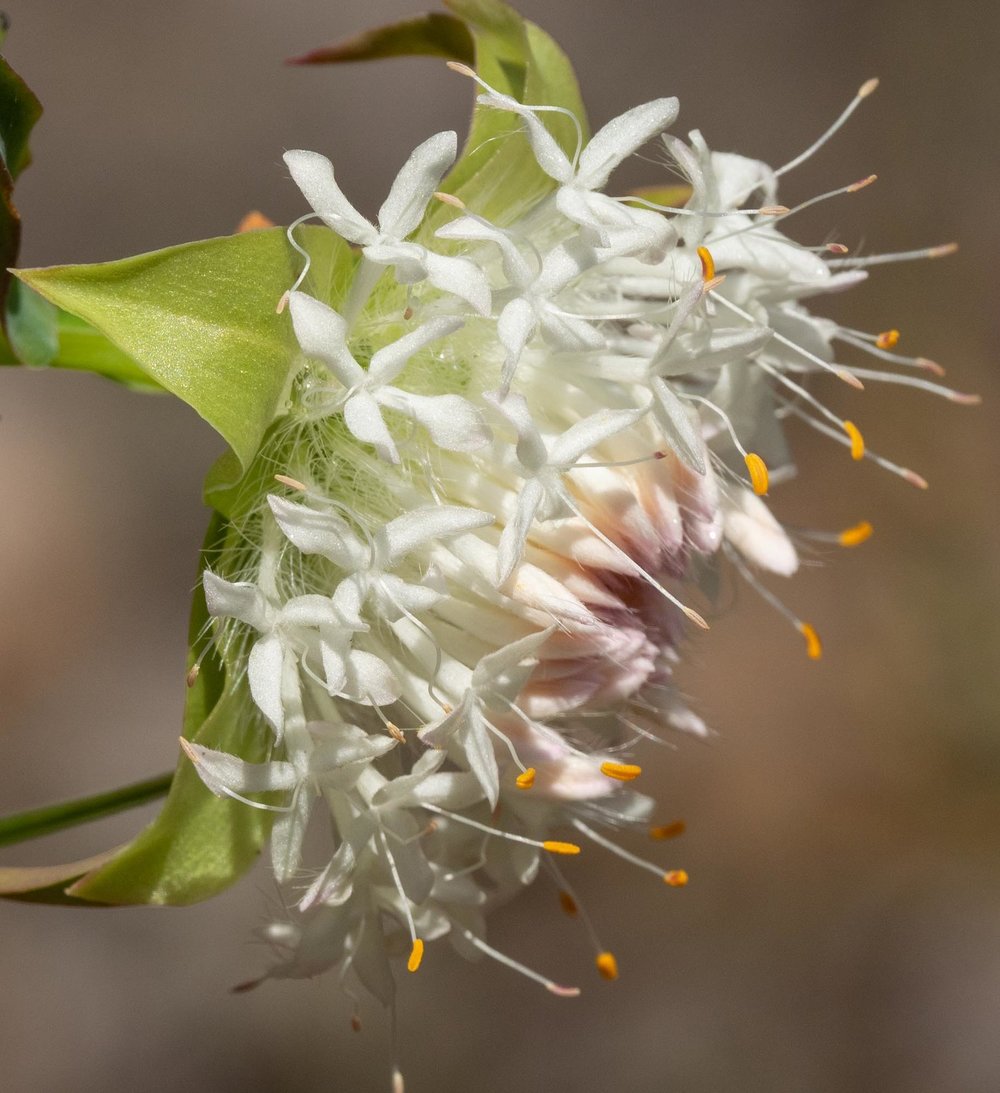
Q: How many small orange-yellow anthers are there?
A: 14